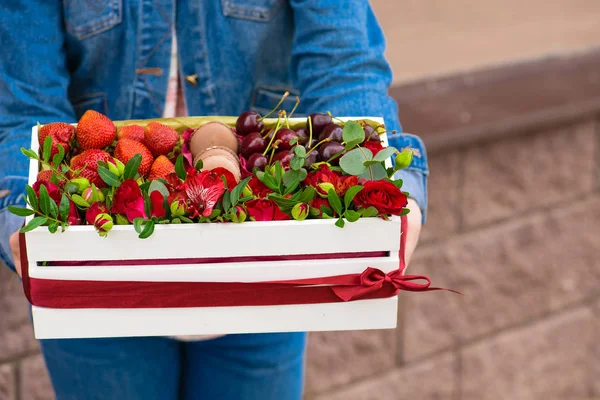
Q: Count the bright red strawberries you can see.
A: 8